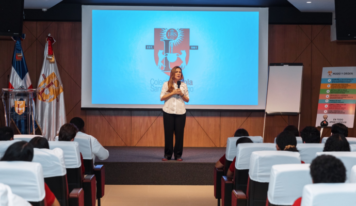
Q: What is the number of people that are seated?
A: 13